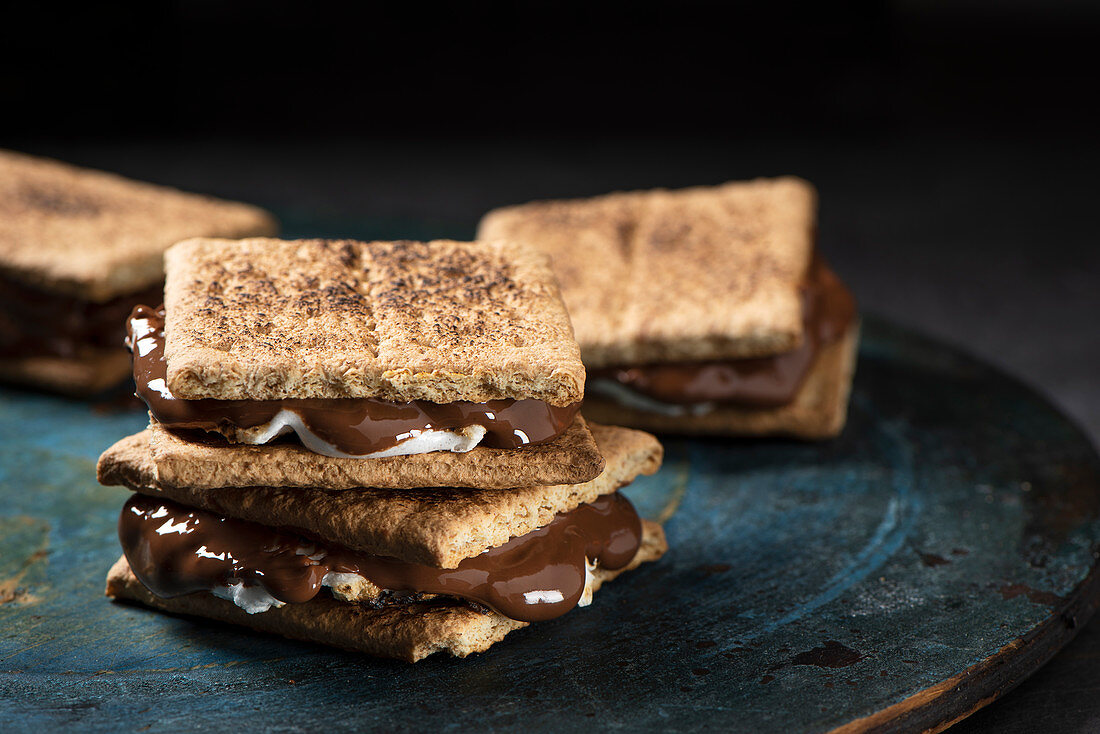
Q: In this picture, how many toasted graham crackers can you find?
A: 8